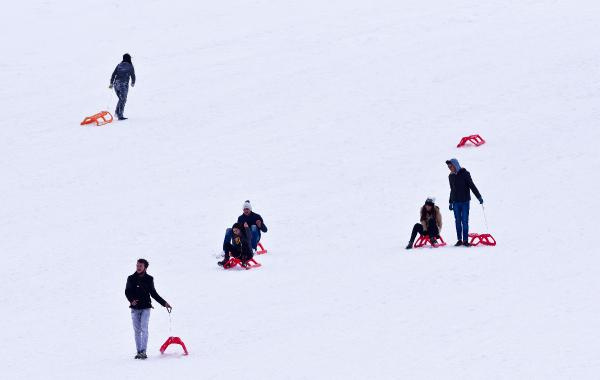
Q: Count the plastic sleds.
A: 7